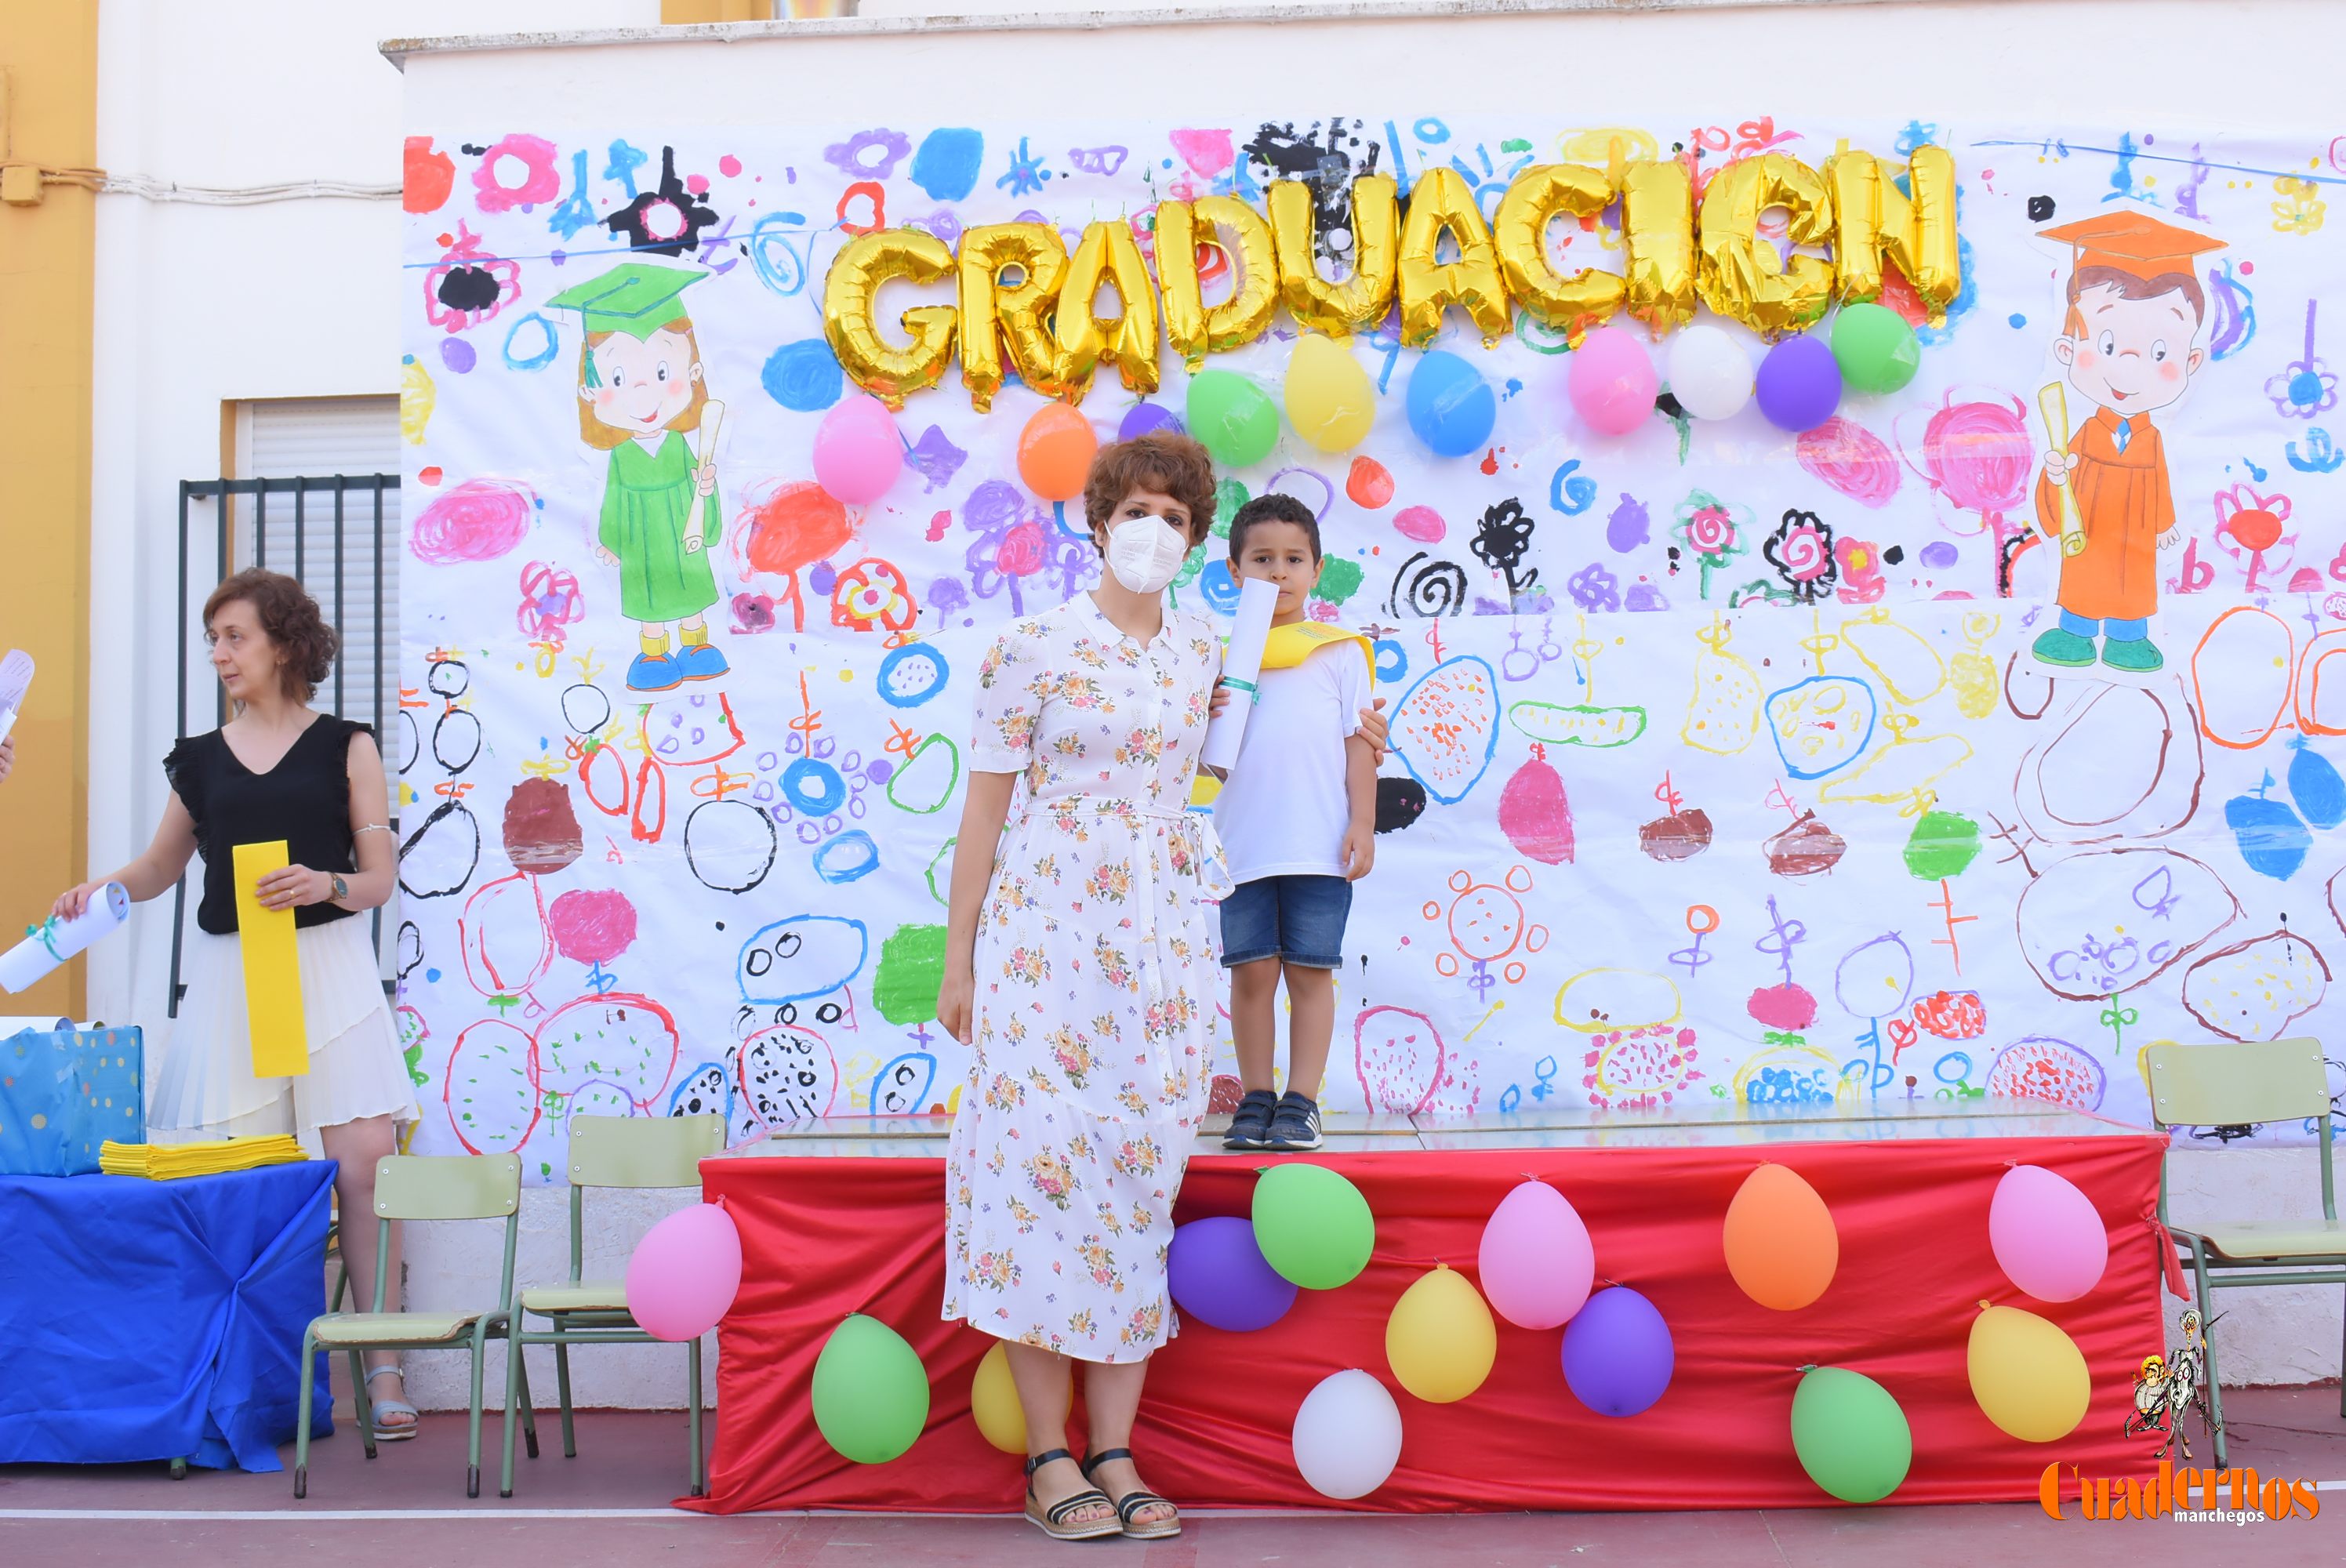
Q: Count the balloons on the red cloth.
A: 13